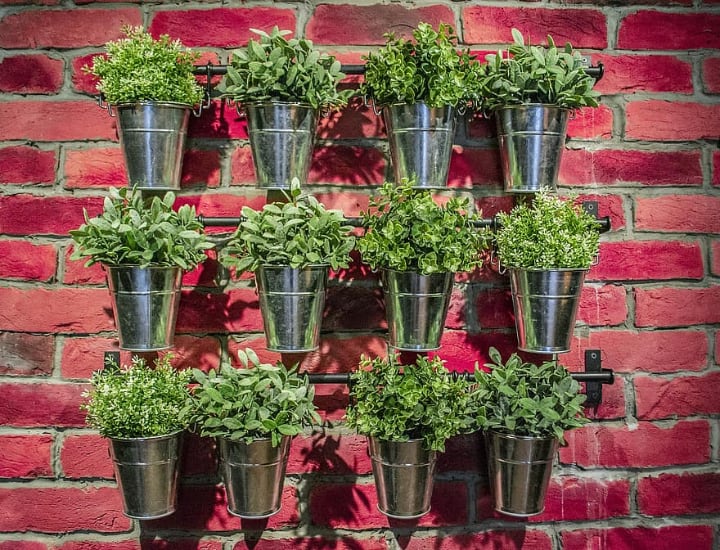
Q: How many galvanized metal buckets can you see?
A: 12